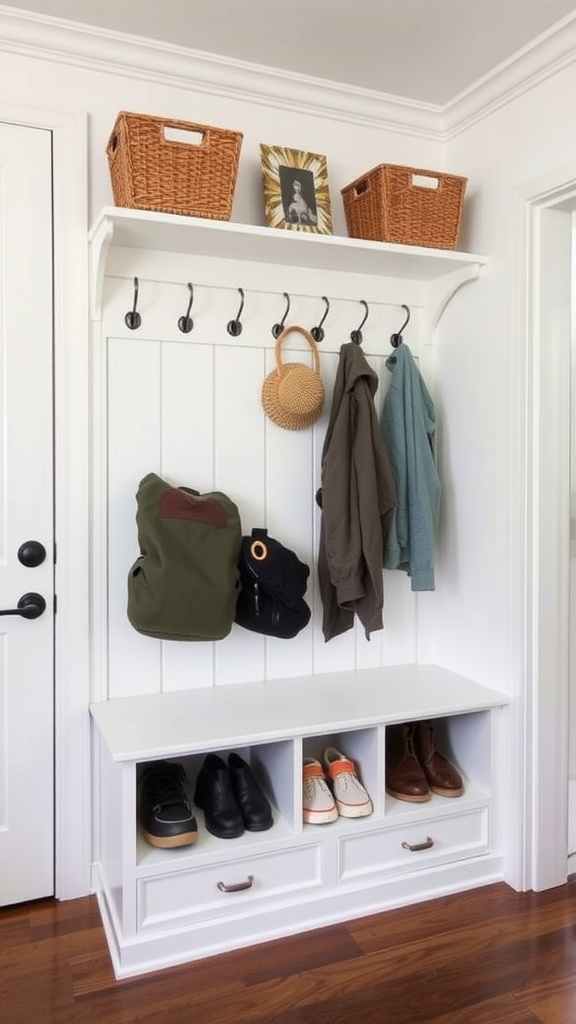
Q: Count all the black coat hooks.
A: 7